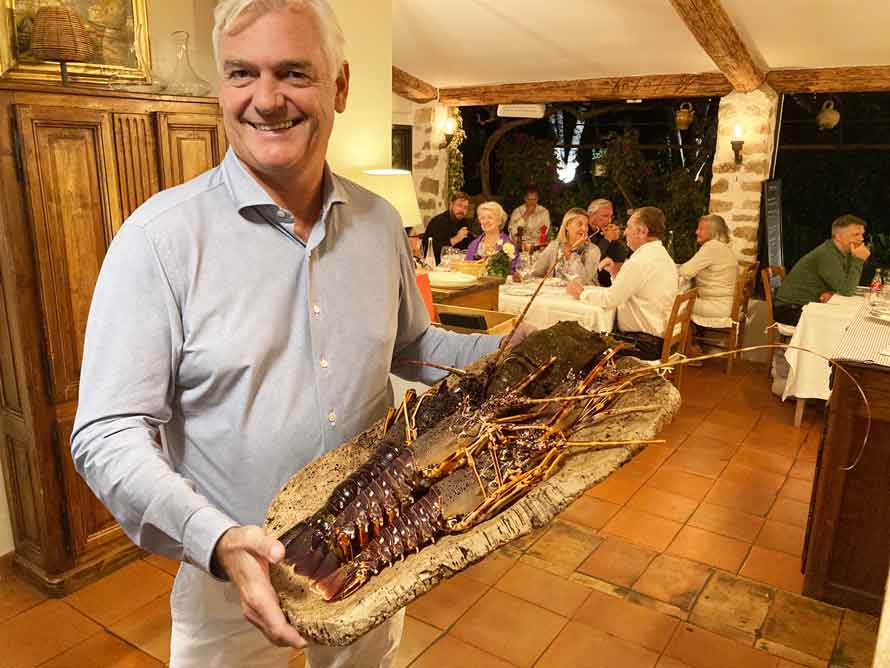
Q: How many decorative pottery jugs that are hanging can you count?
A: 2